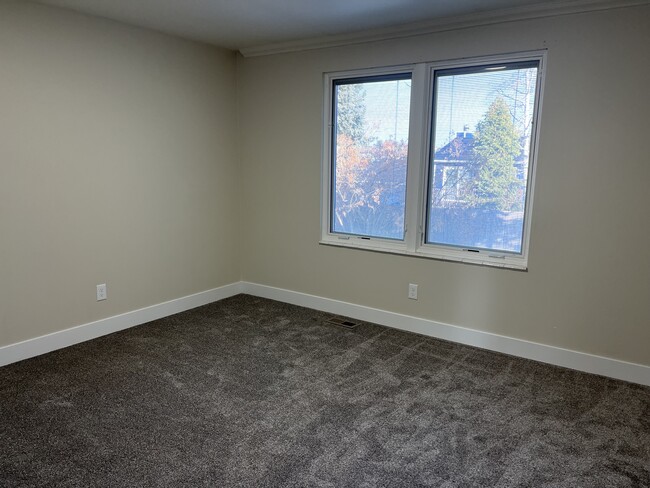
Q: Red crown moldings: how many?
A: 0